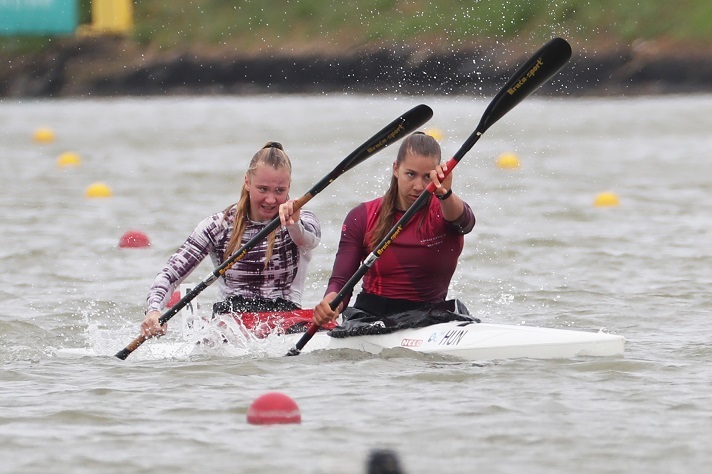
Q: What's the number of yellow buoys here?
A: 6